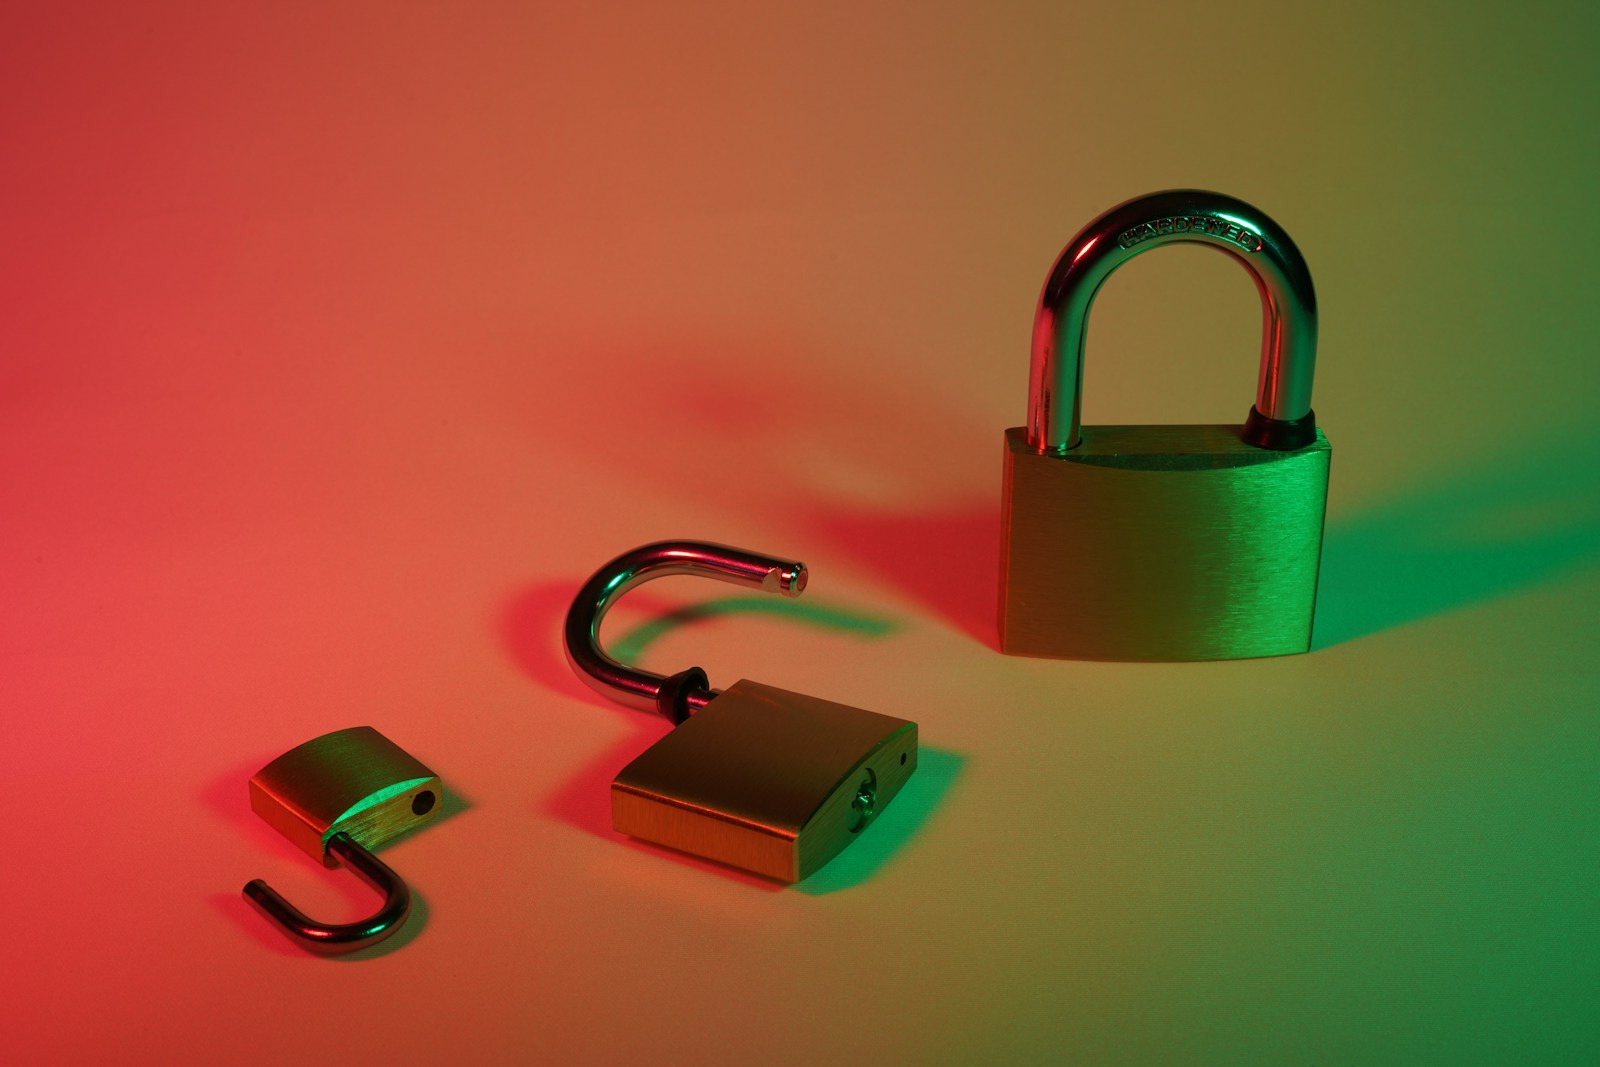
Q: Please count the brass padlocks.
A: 3